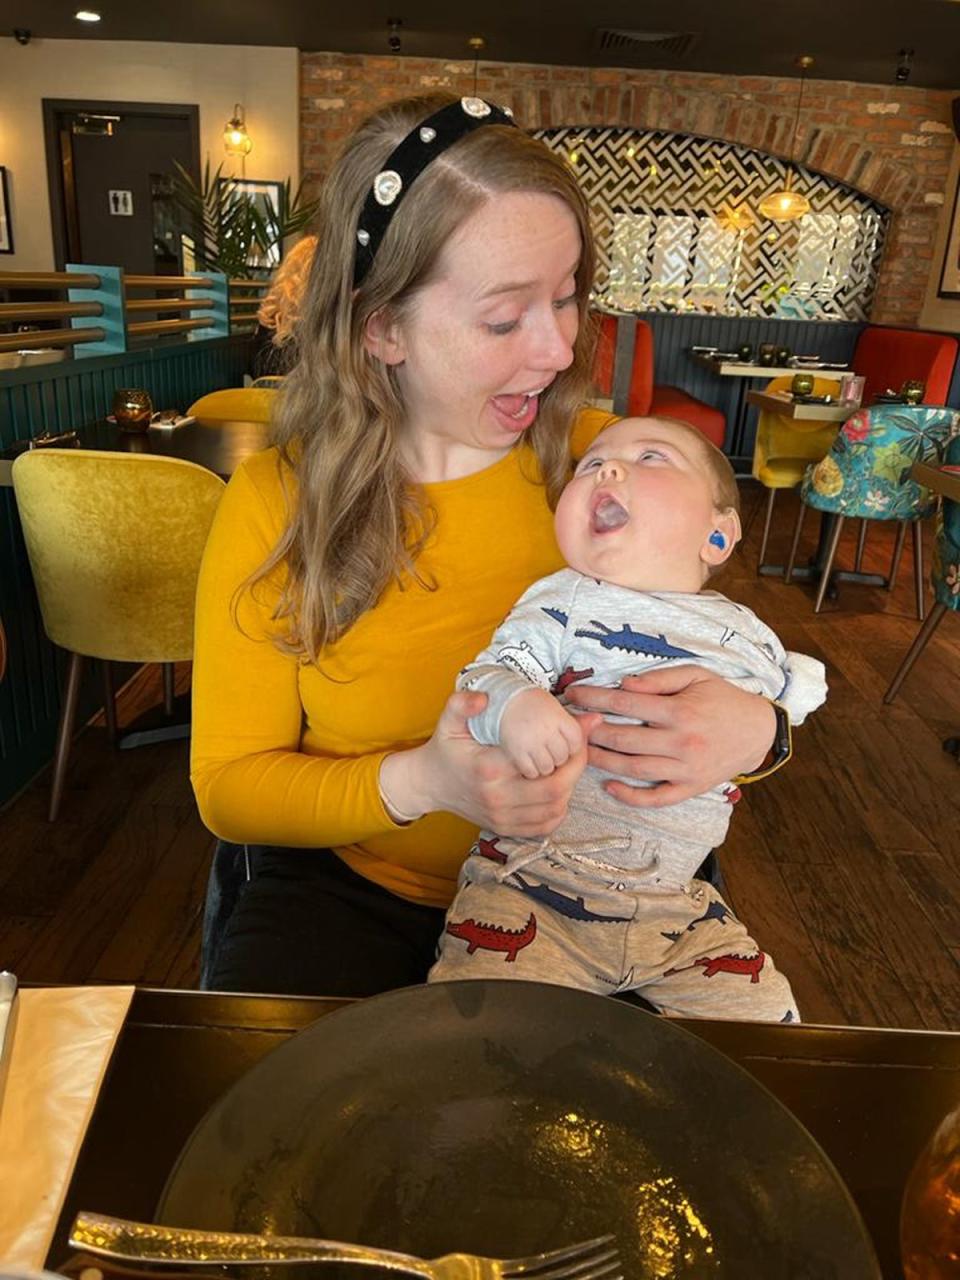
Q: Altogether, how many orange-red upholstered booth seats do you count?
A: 2